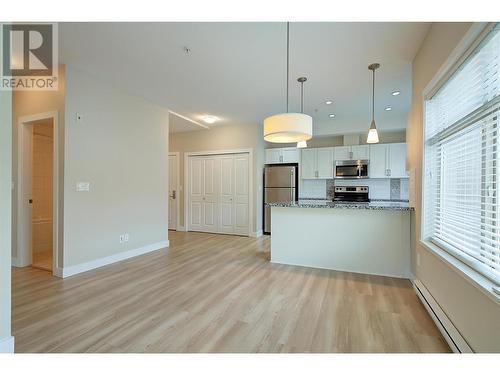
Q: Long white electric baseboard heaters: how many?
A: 1